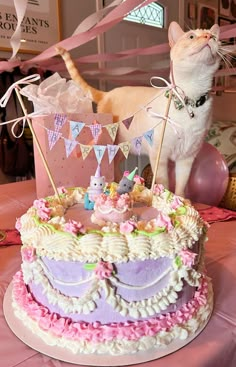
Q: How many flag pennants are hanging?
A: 13